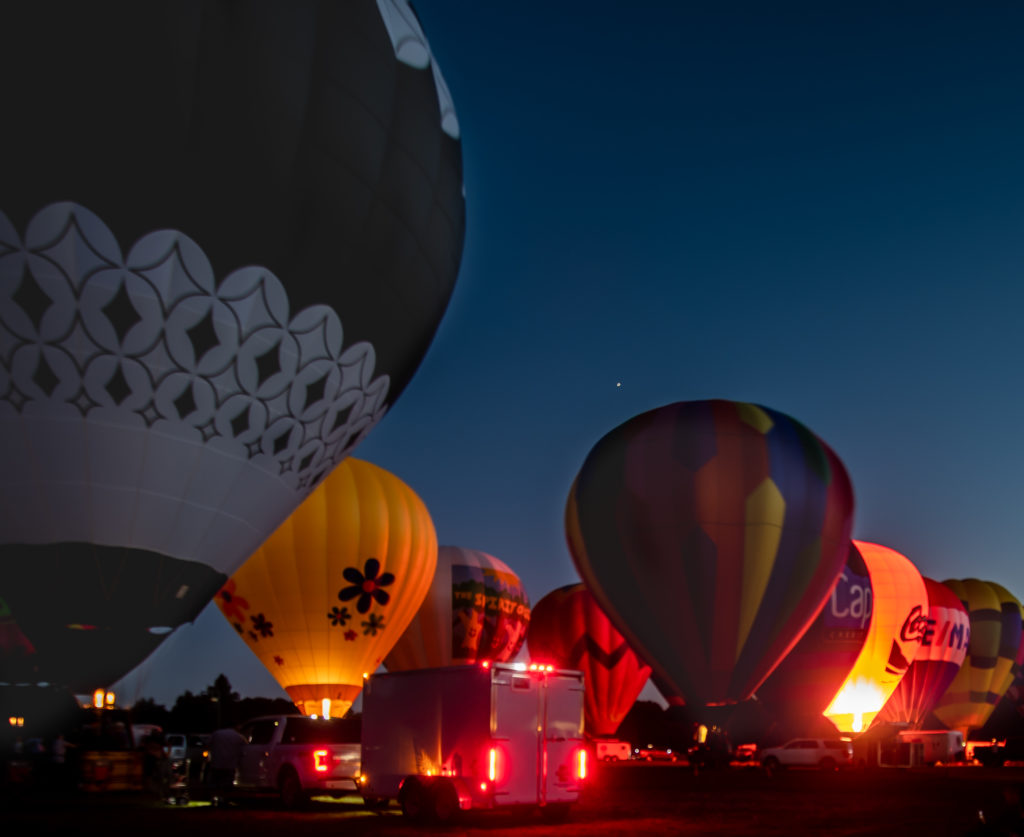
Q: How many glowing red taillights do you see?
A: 3